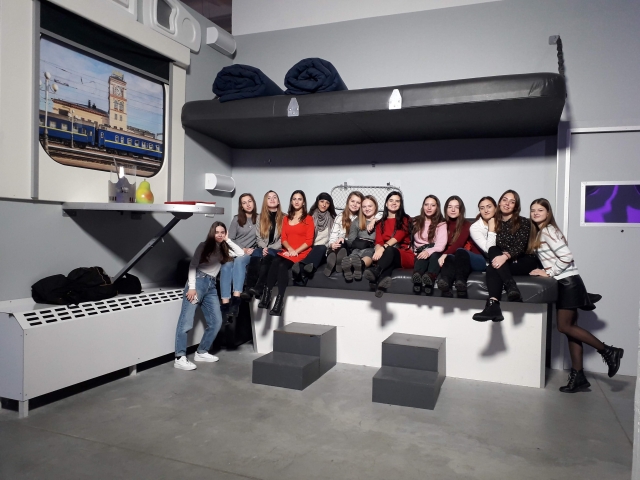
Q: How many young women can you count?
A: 13